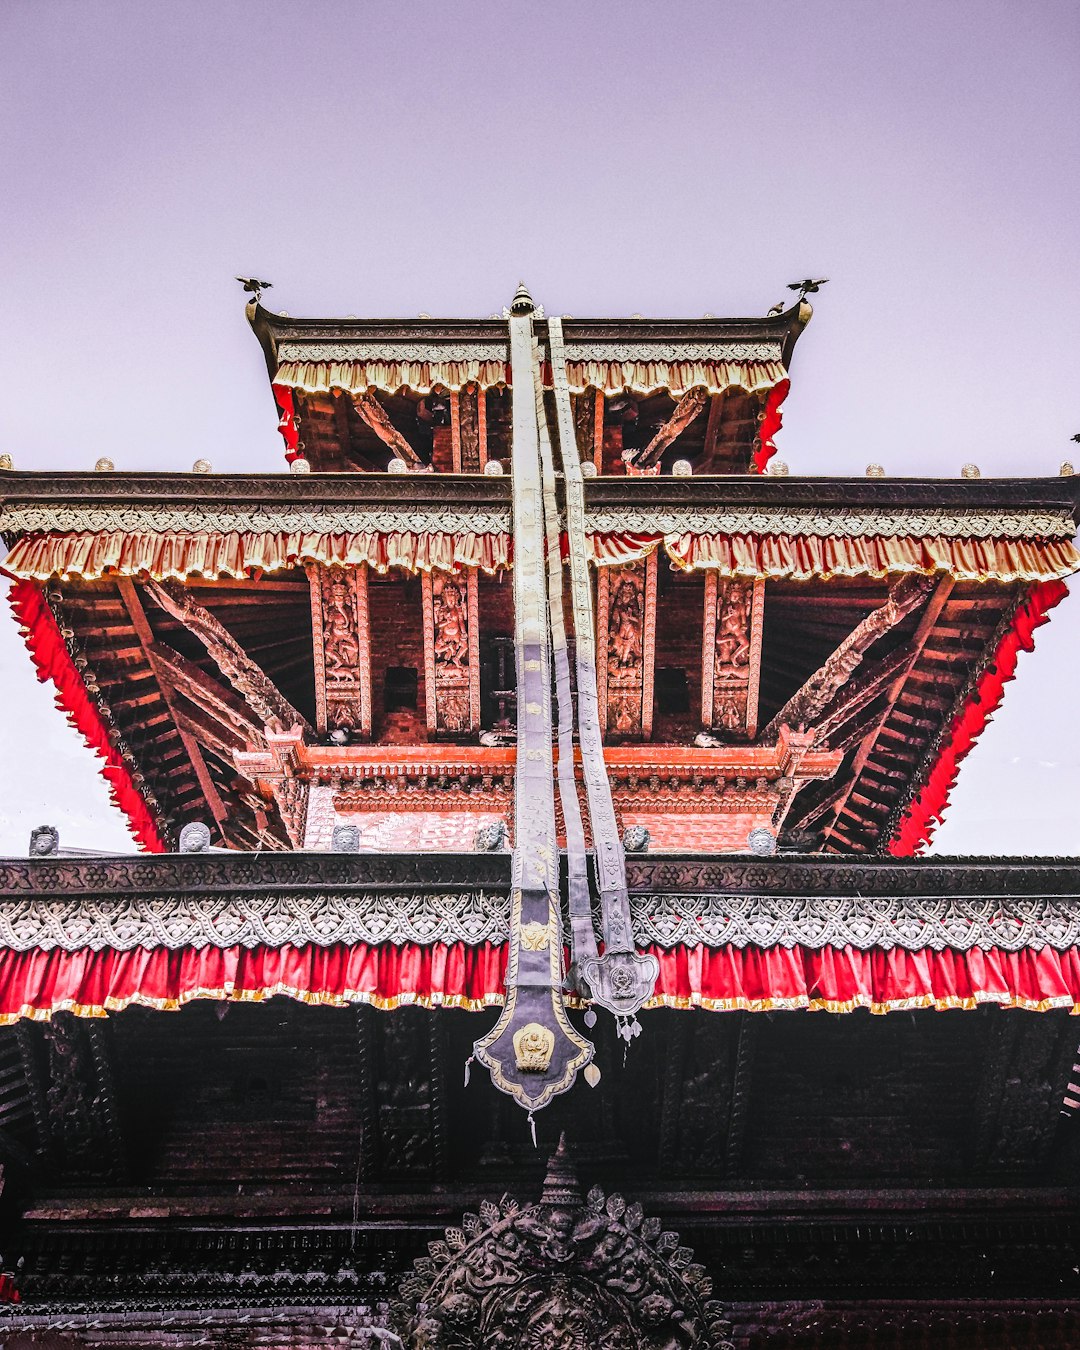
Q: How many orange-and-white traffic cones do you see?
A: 0